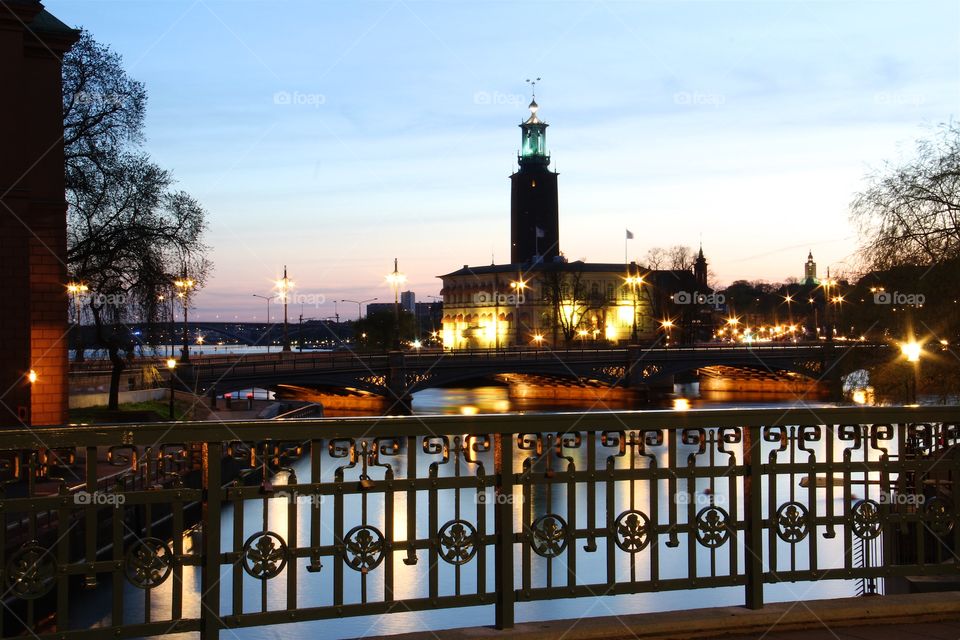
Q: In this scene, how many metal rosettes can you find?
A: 11